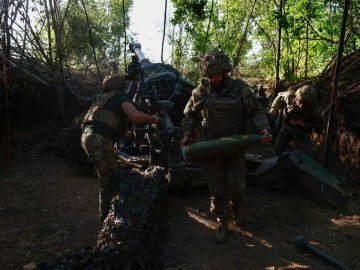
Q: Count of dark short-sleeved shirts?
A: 1